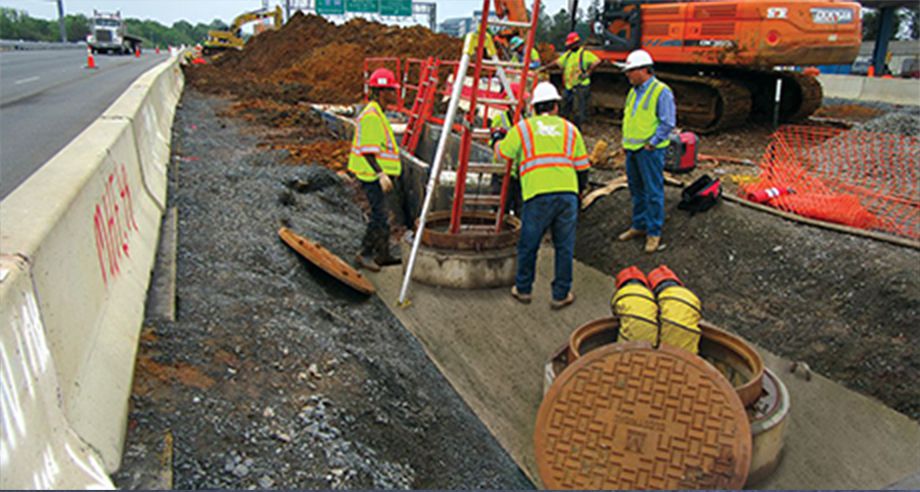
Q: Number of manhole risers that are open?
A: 2